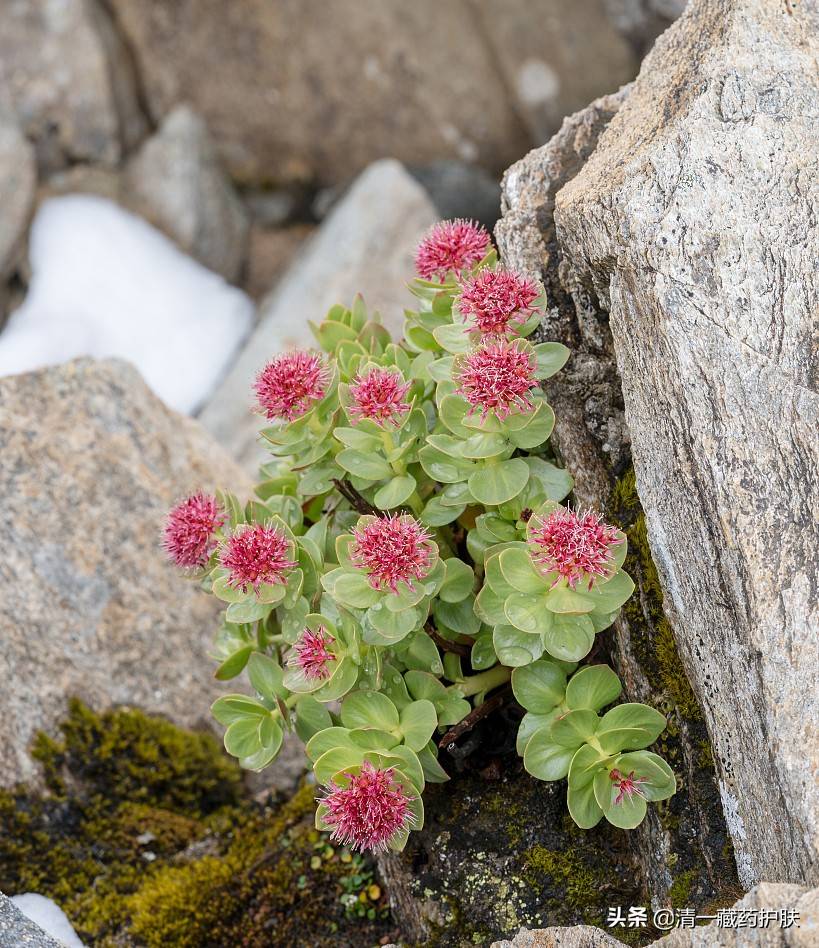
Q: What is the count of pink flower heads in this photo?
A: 12